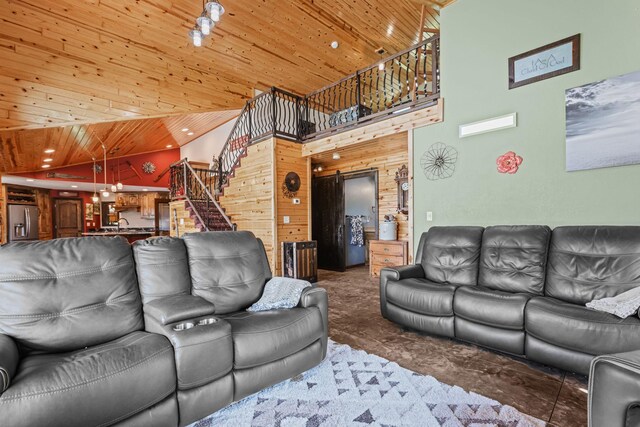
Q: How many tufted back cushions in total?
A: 5